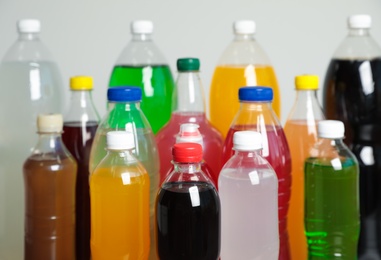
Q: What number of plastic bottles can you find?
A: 15